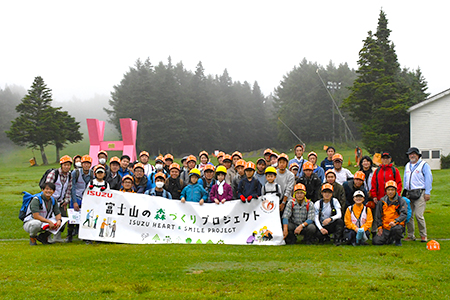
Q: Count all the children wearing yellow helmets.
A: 3